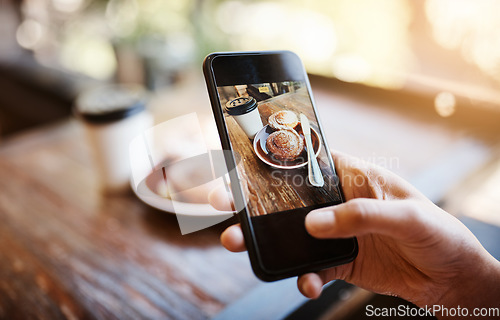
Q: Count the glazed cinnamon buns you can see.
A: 2